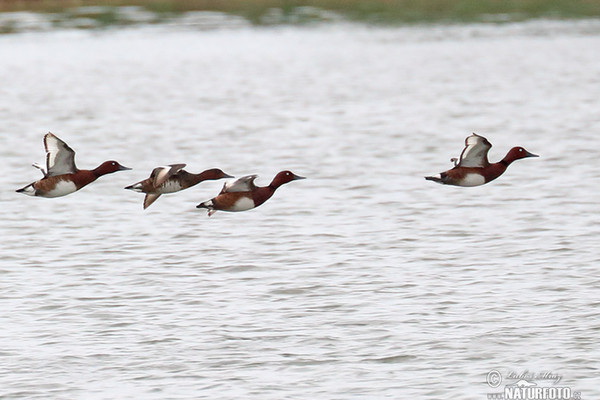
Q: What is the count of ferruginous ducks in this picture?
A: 4